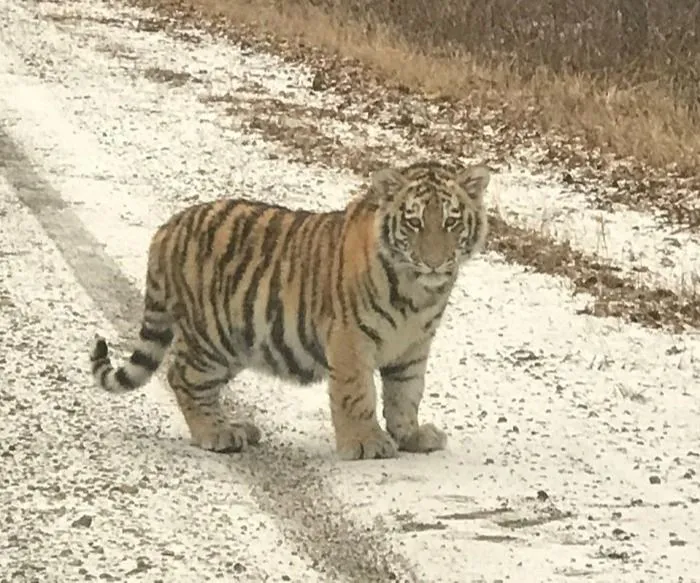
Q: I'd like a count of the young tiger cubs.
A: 1